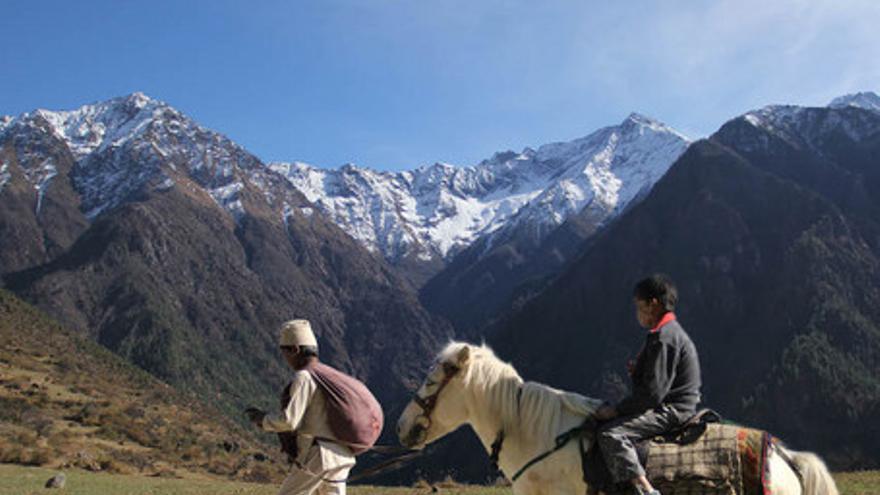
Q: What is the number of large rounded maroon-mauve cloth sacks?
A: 1